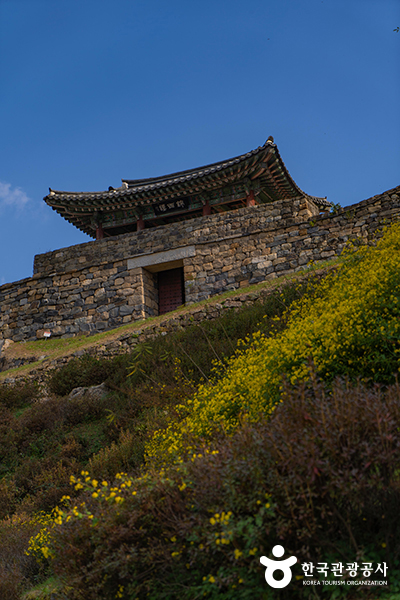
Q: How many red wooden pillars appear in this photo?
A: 4